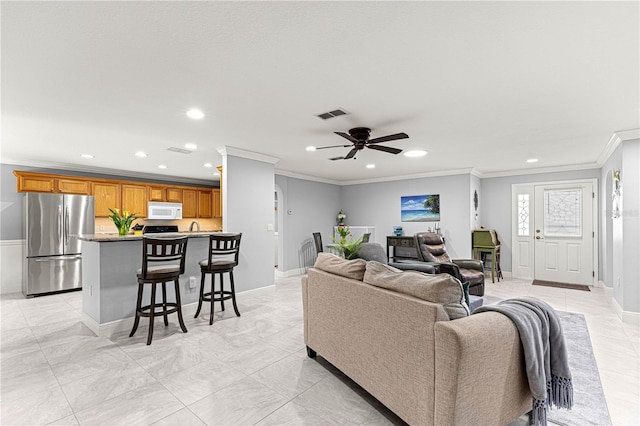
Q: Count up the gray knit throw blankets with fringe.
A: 1